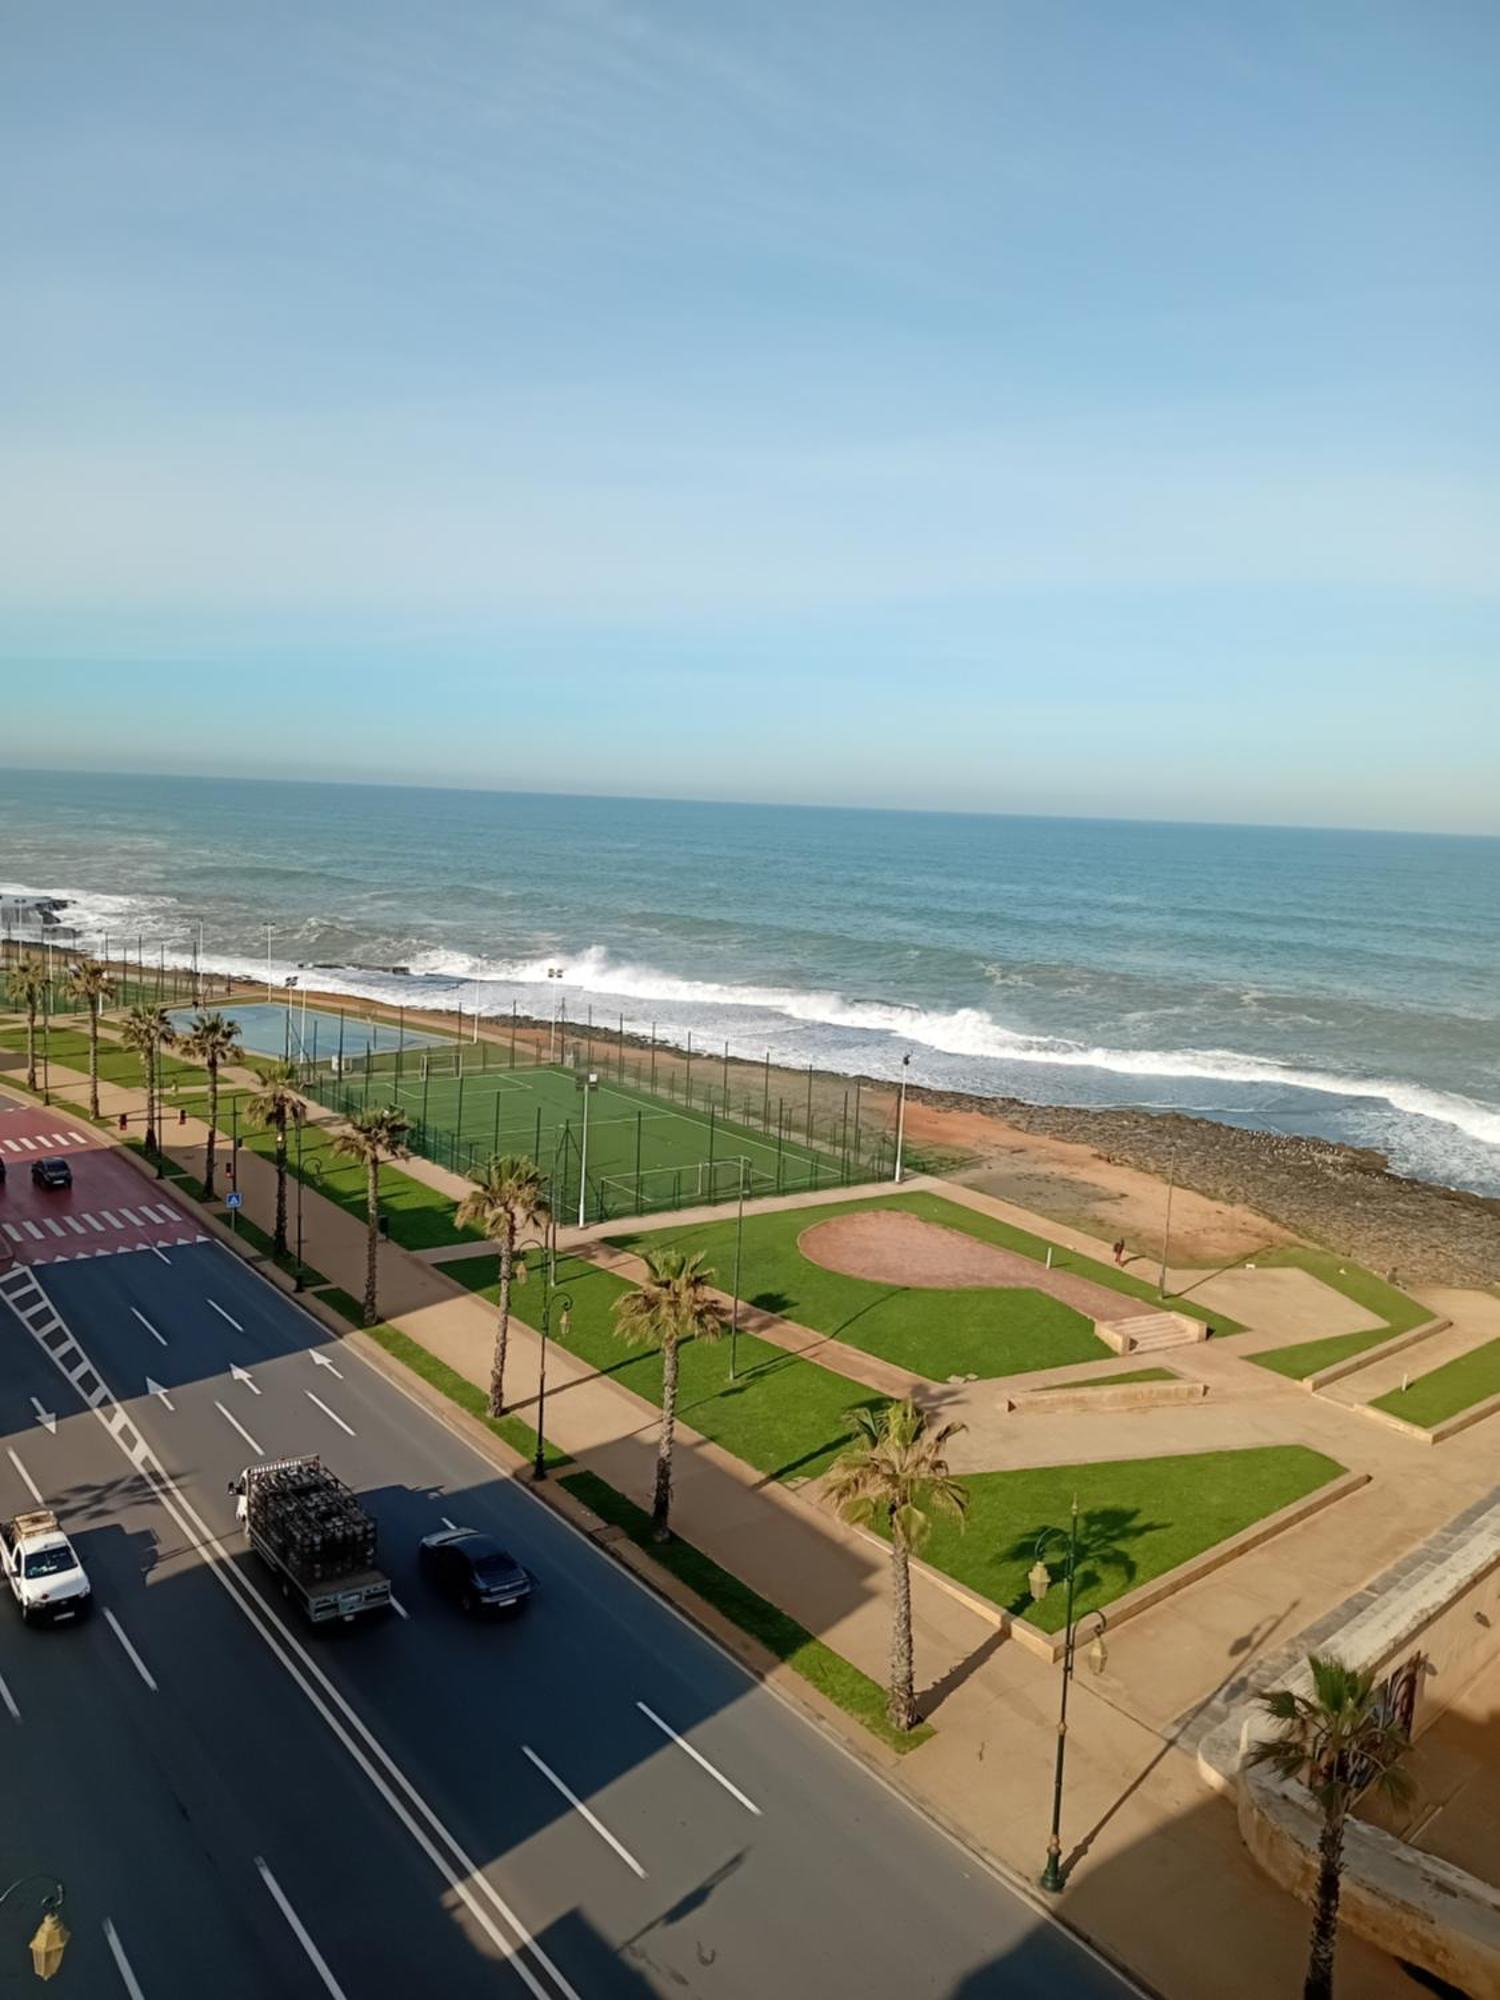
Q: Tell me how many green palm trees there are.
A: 10